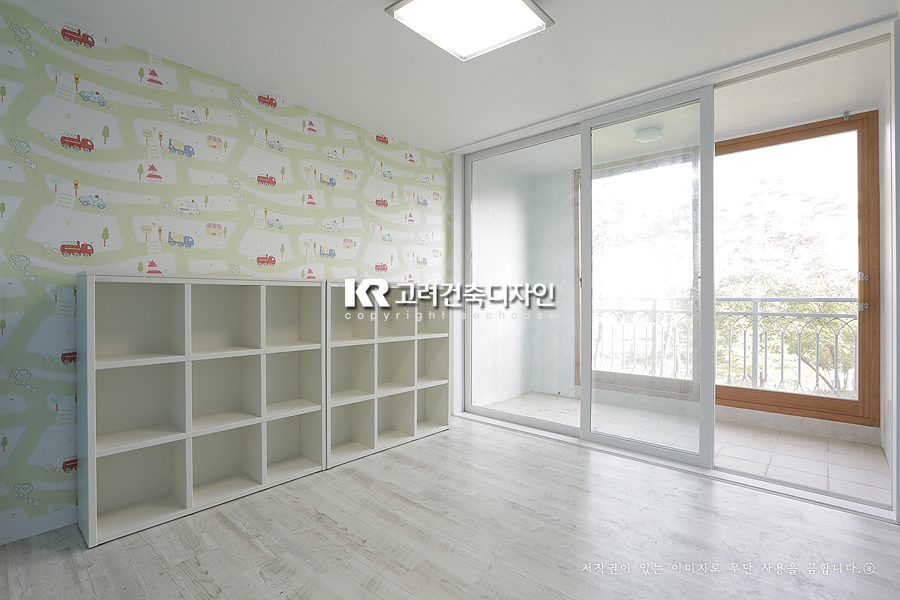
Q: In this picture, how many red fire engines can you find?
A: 11